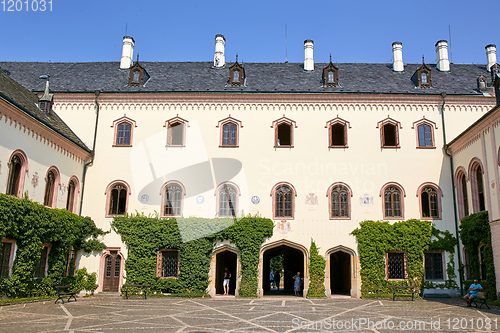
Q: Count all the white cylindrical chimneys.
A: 6